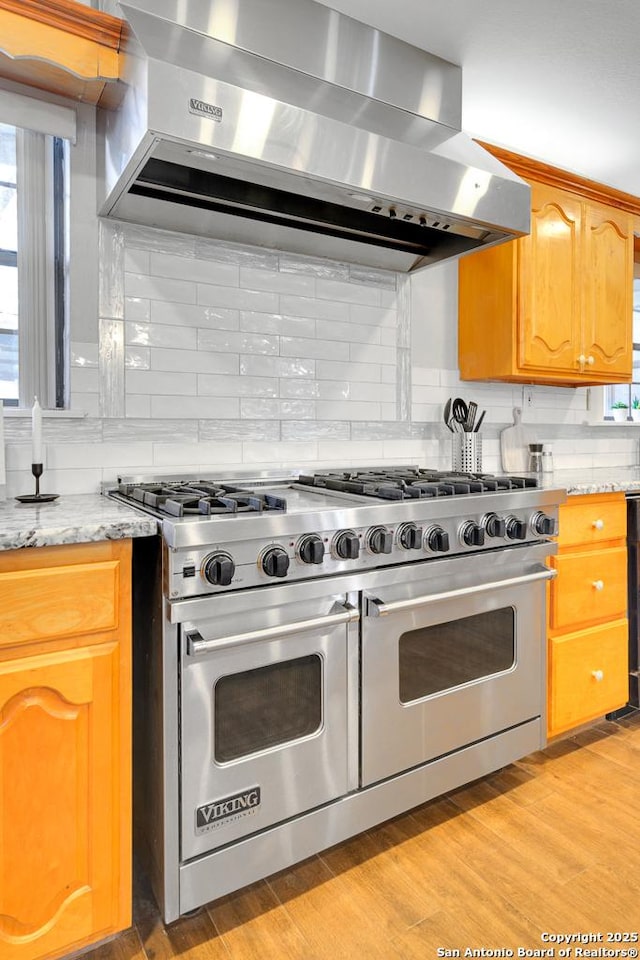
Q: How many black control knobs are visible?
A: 11